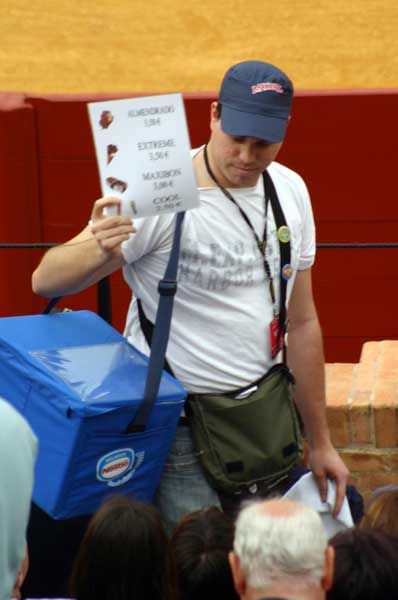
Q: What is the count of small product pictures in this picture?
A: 4